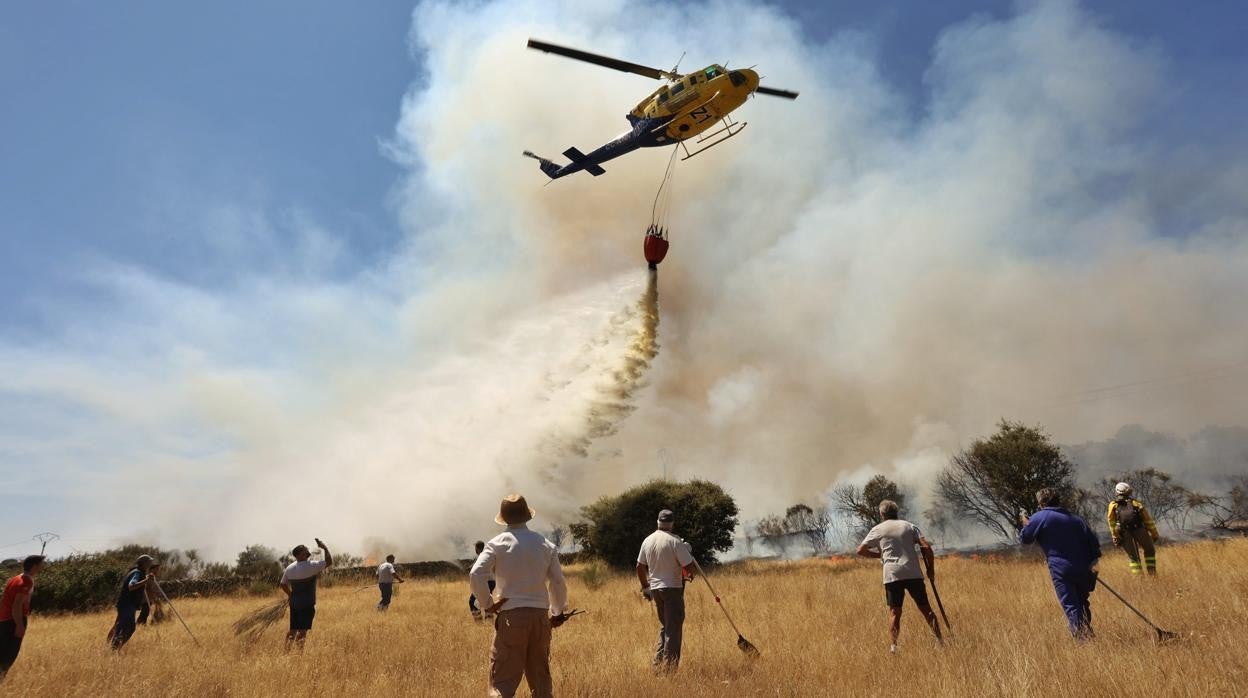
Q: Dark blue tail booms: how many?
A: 1